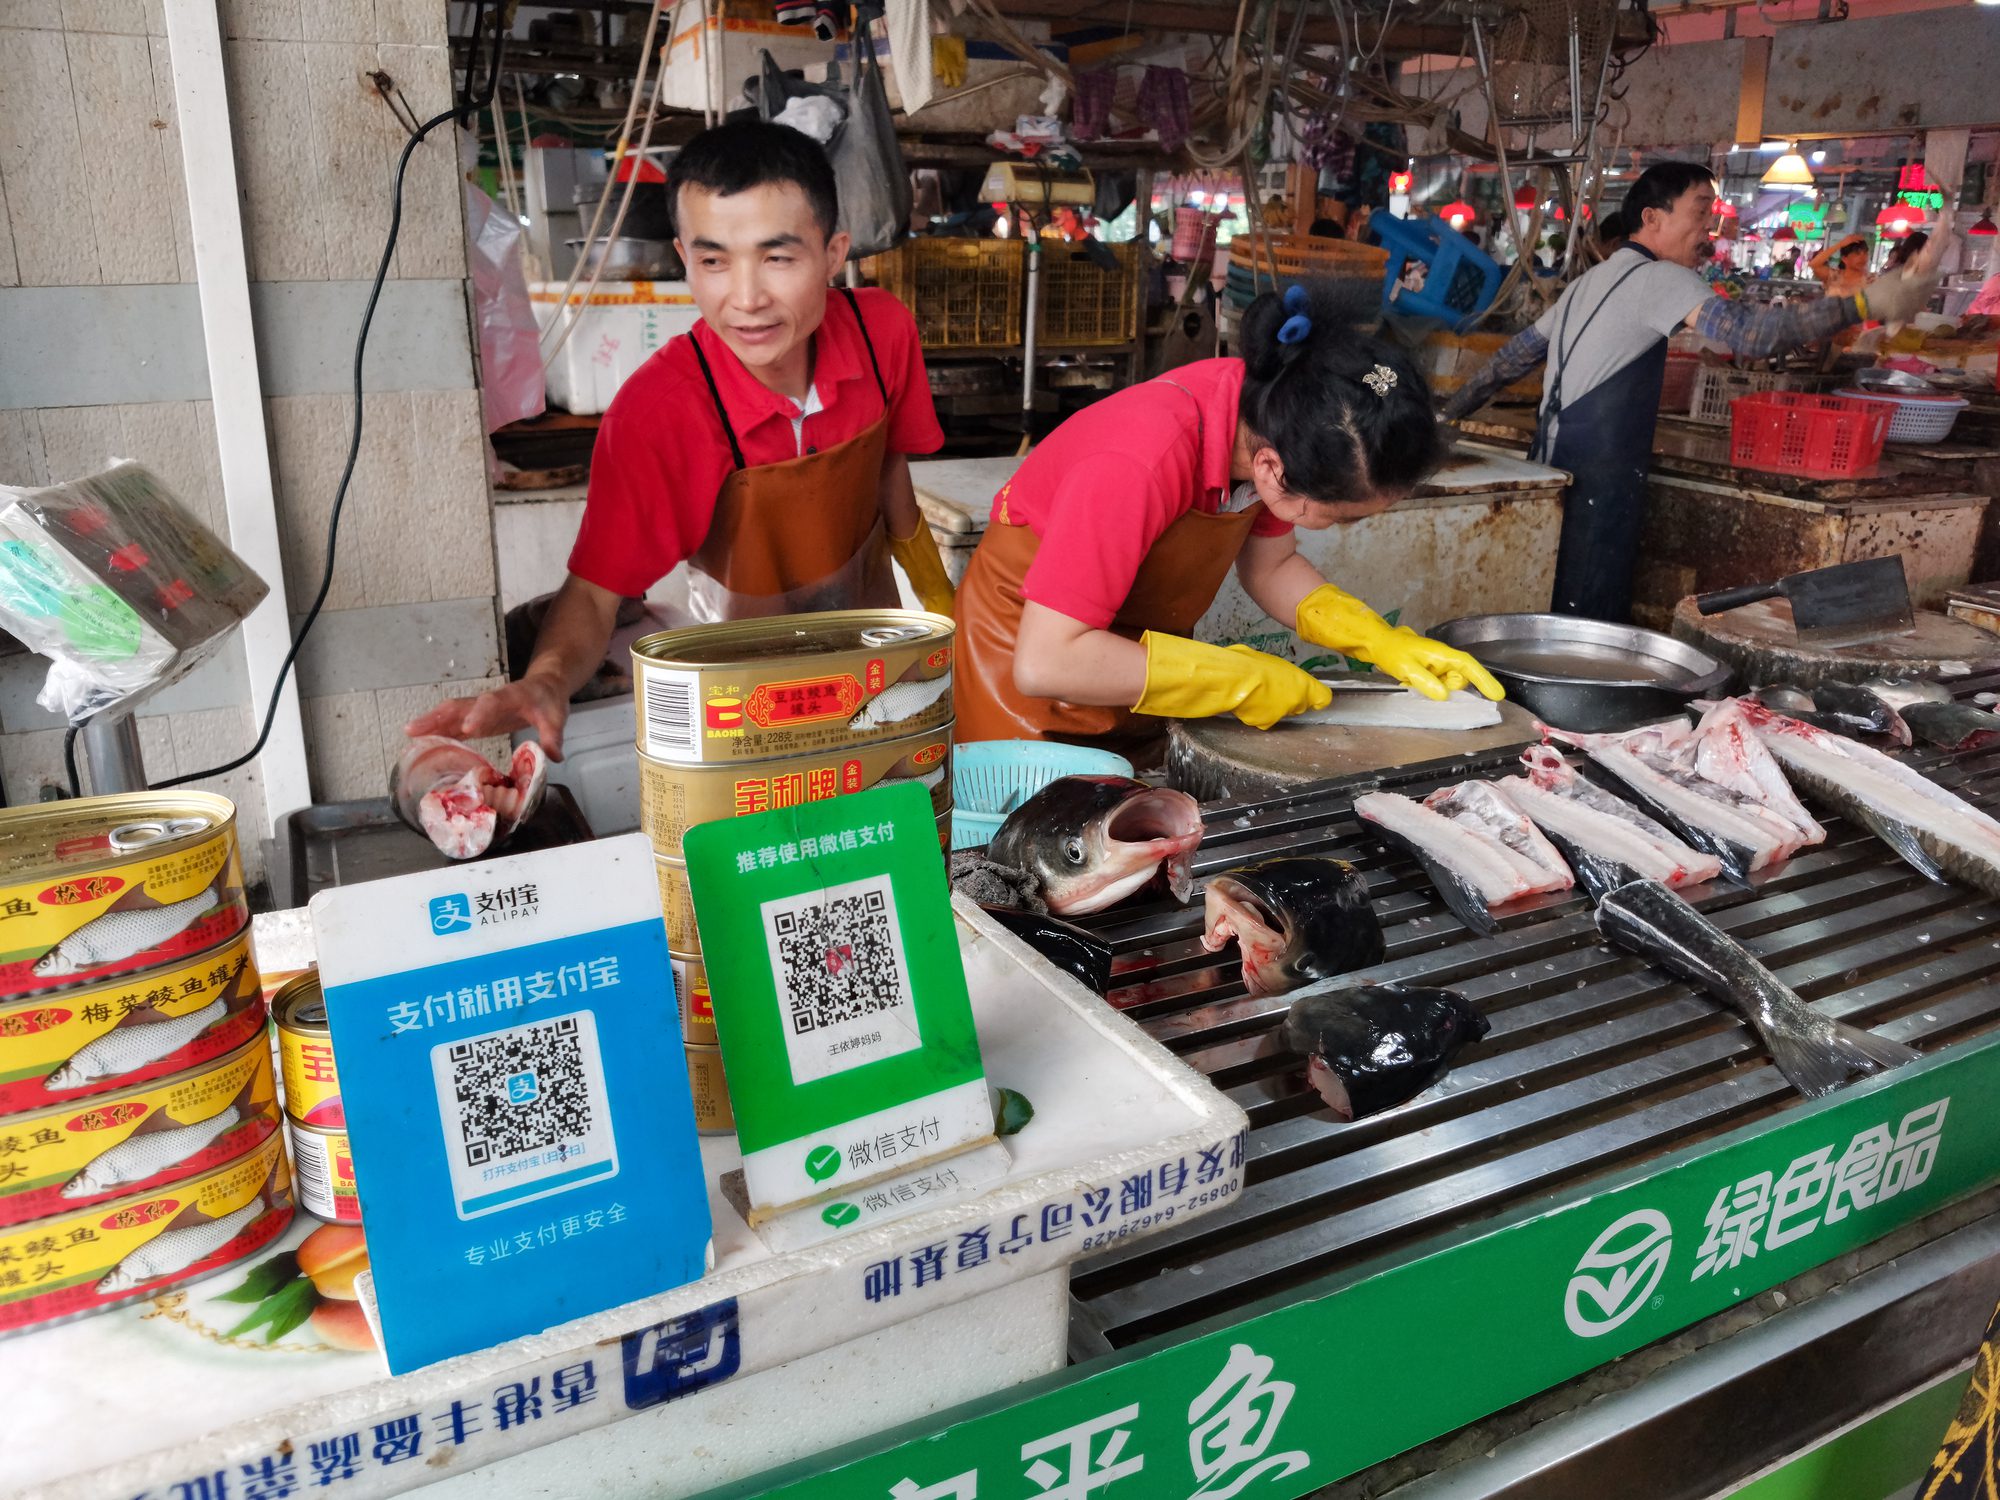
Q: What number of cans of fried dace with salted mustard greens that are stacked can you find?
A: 4